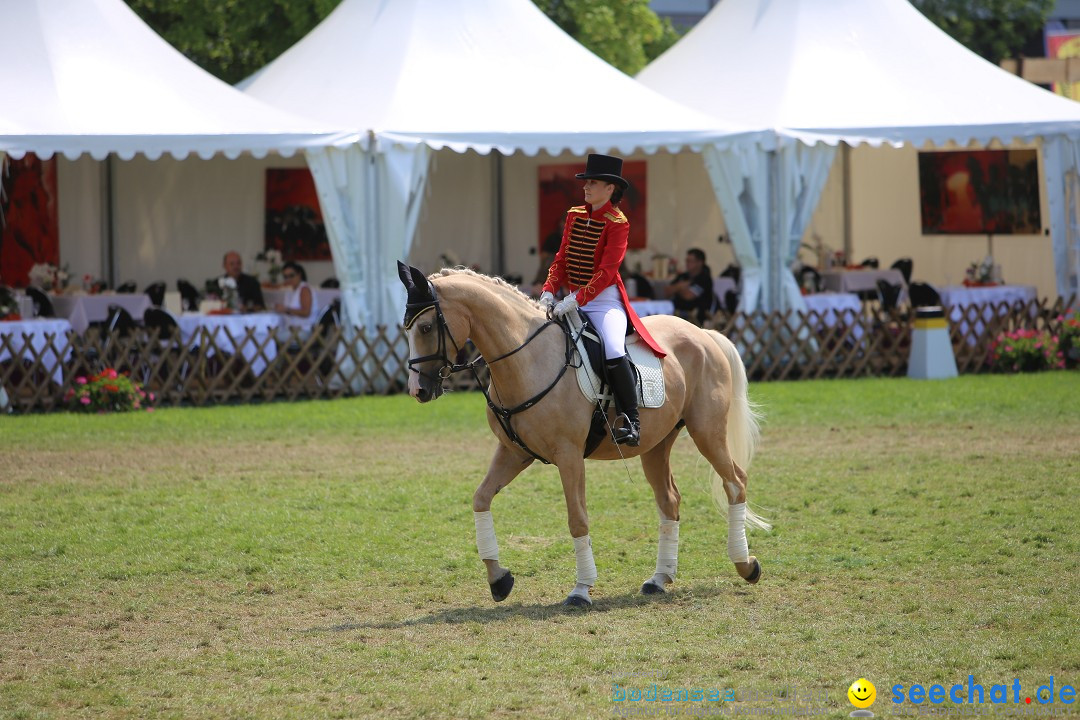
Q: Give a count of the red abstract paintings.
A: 4